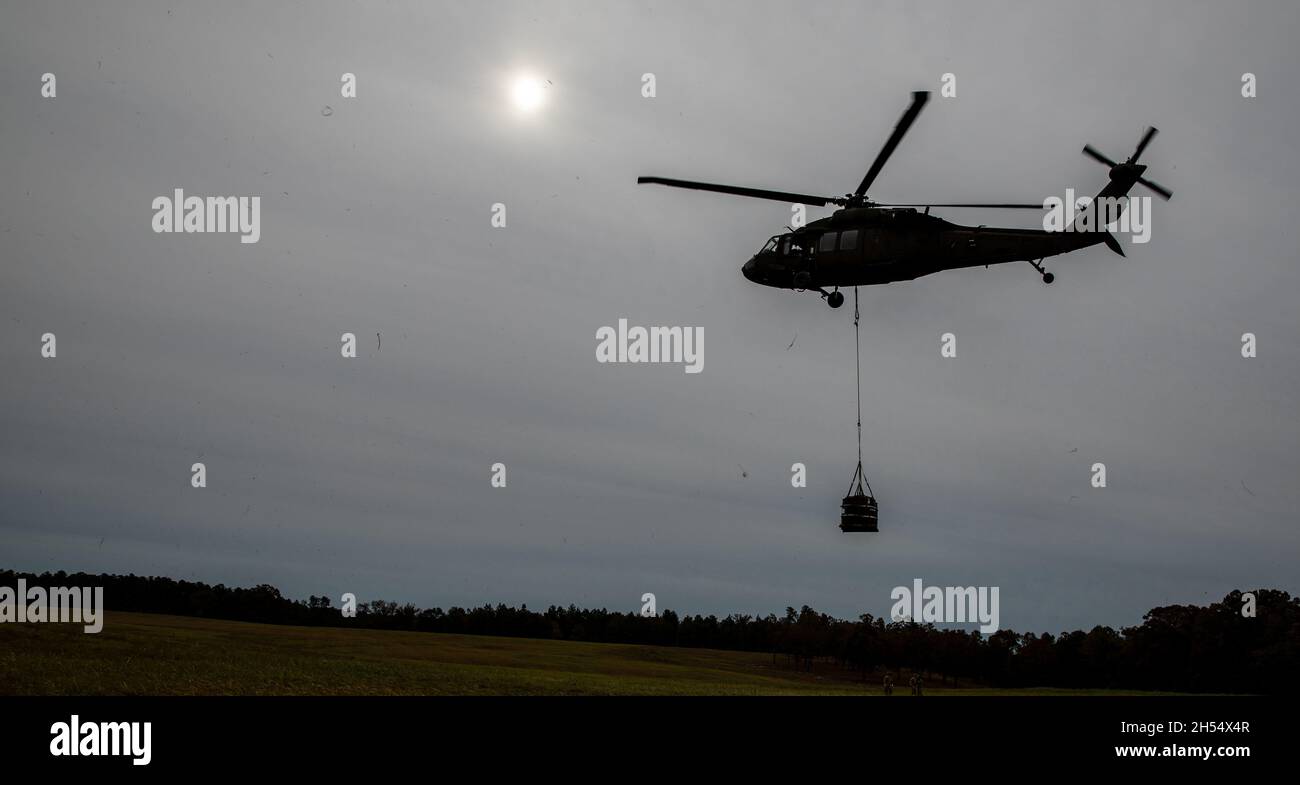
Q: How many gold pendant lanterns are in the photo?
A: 0